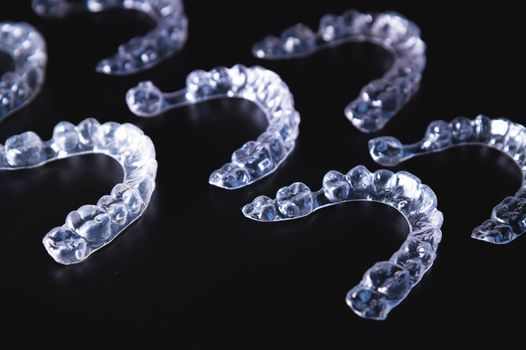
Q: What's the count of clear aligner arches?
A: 7